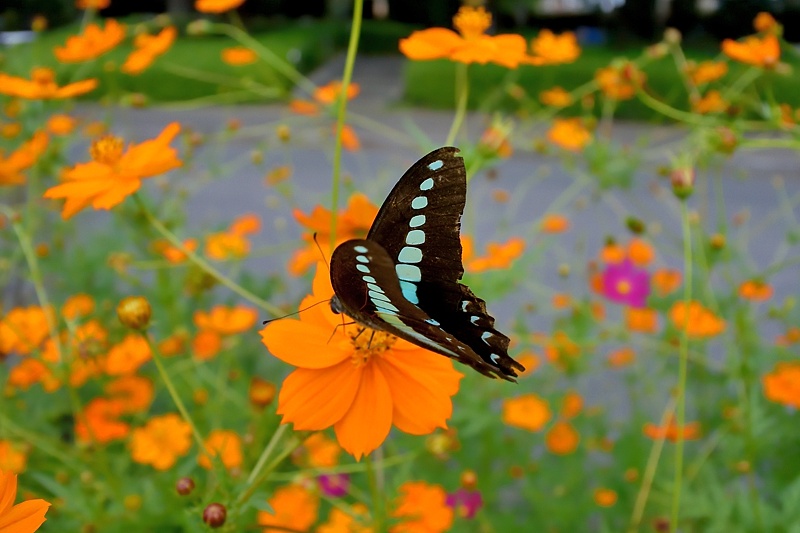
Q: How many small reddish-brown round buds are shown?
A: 2